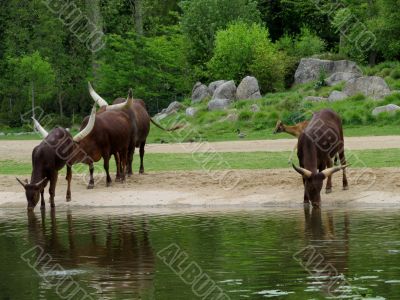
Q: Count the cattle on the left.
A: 3